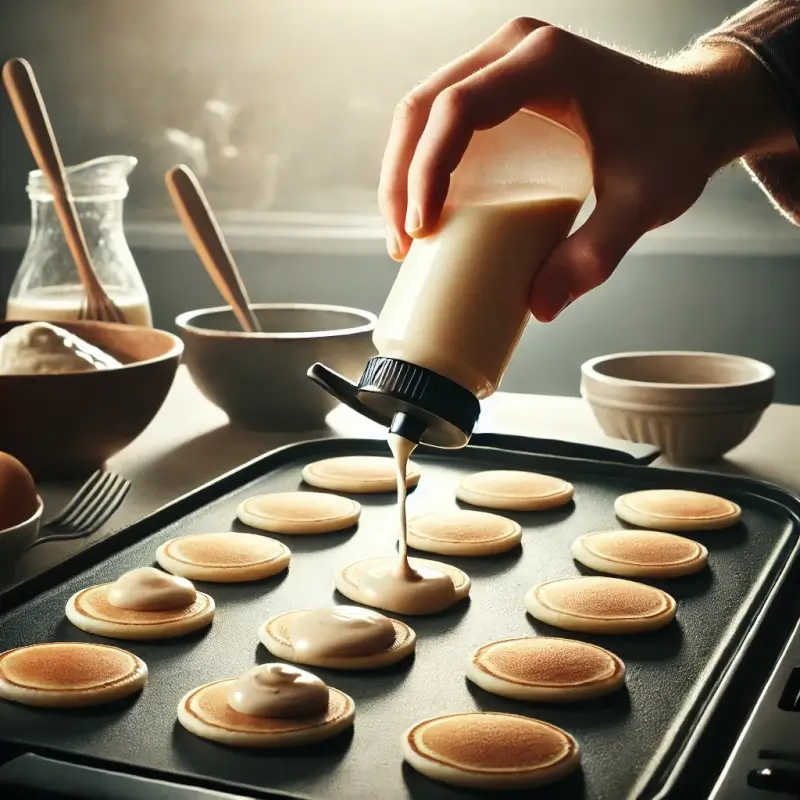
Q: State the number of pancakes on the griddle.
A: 15